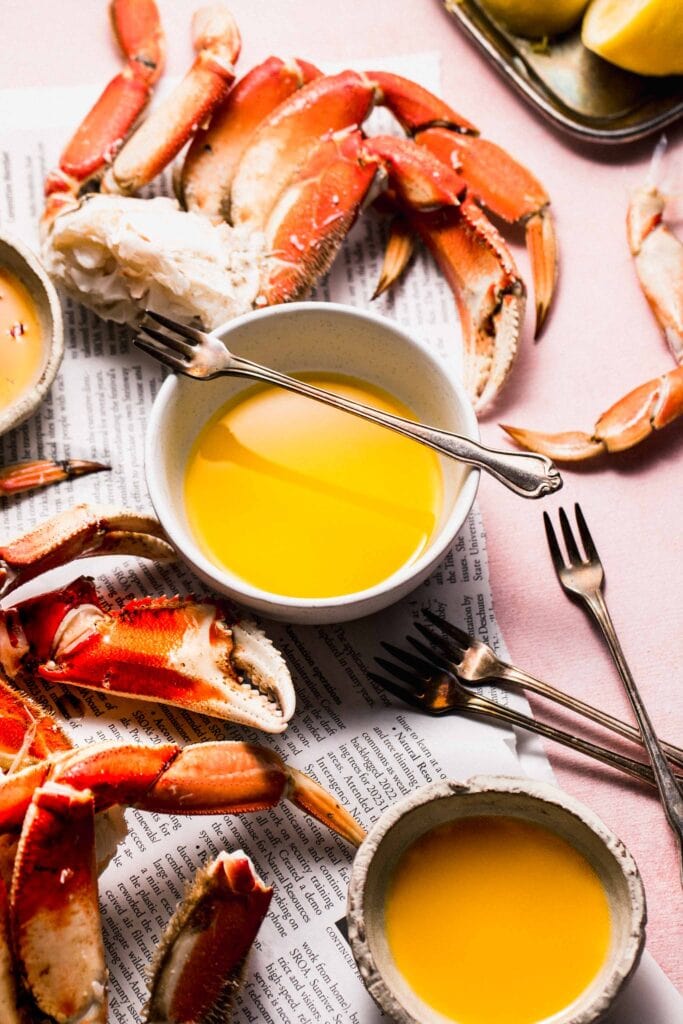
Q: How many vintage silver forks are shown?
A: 4